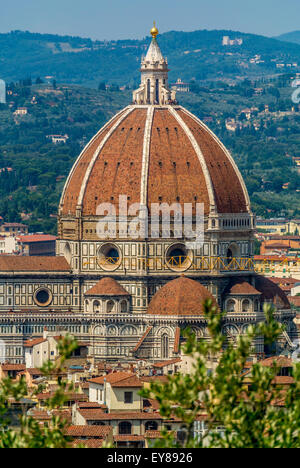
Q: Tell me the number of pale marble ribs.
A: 5